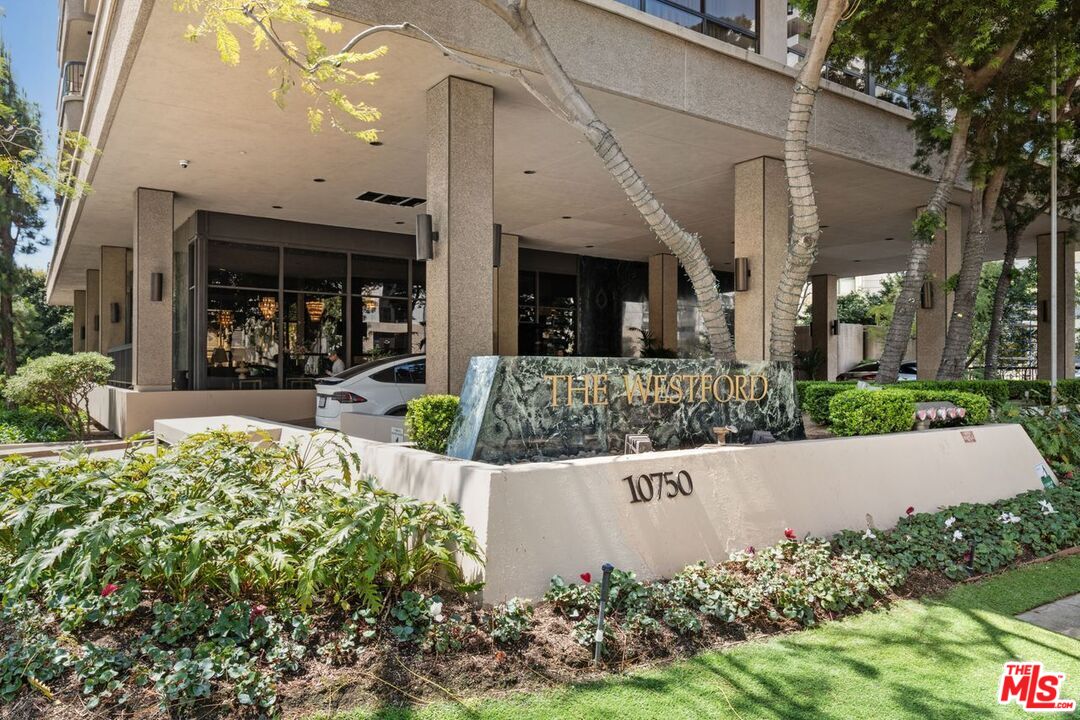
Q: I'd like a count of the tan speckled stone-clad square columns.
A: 11